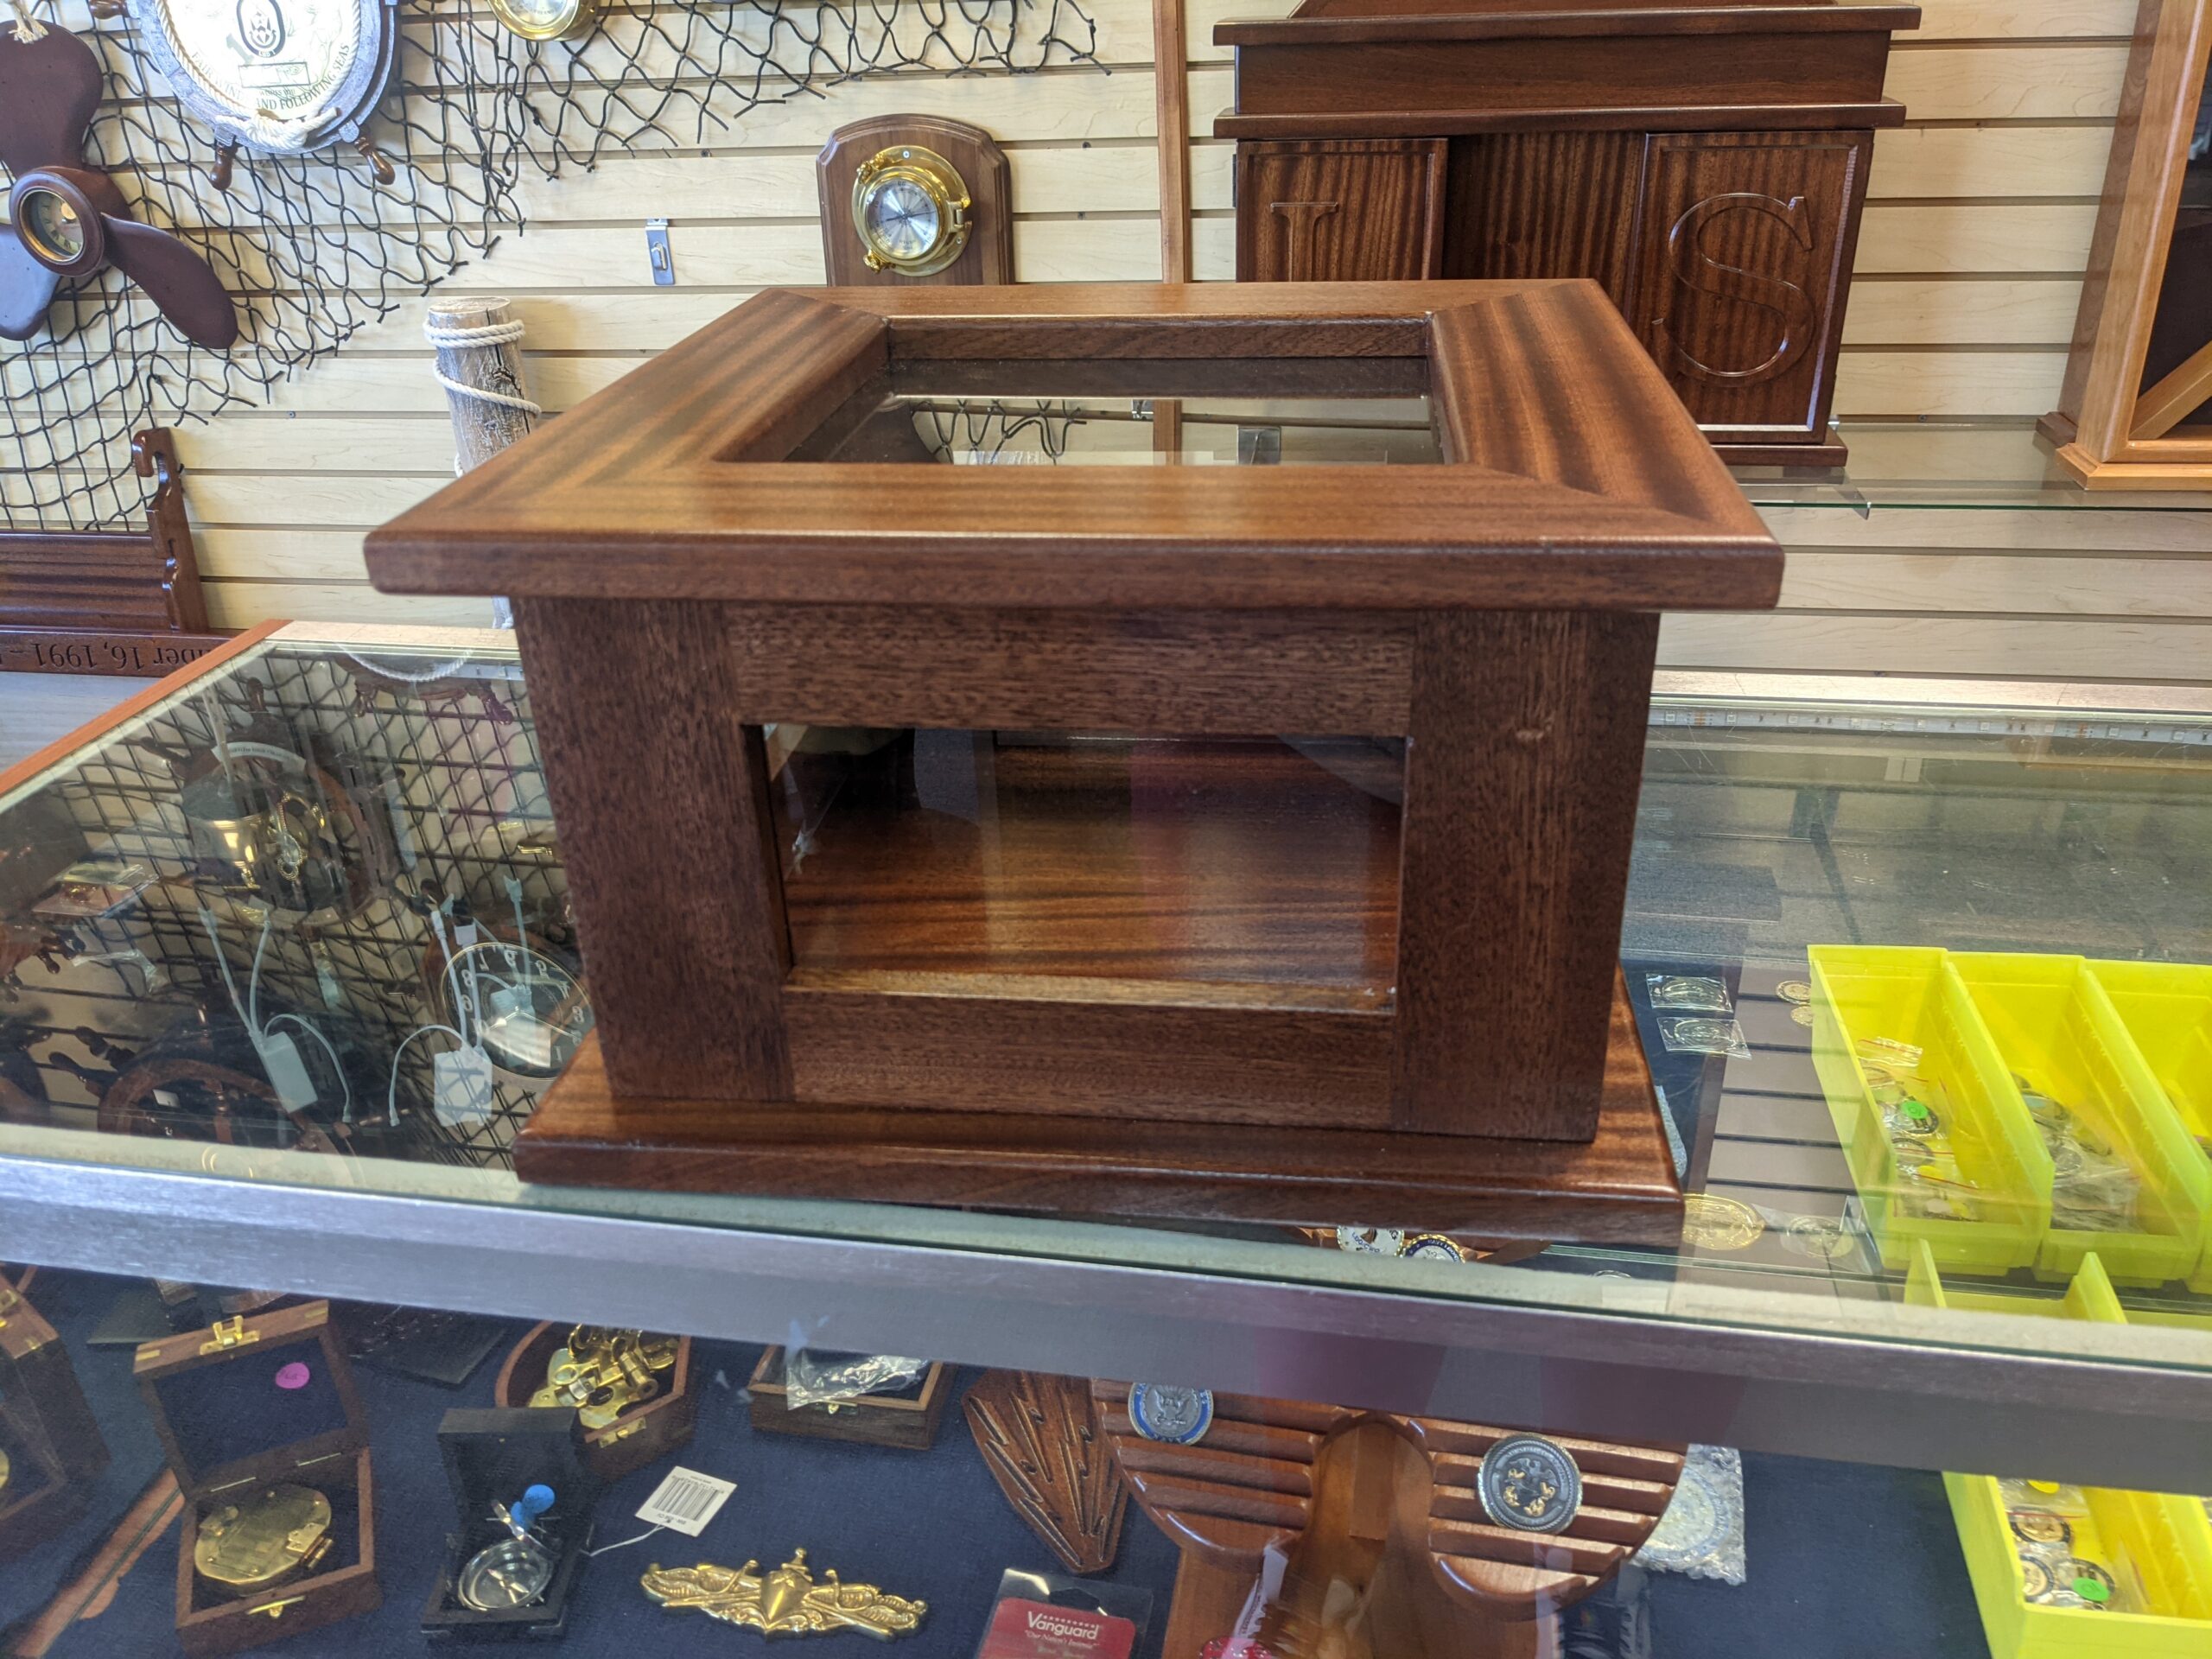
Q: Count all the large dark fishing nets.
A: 1